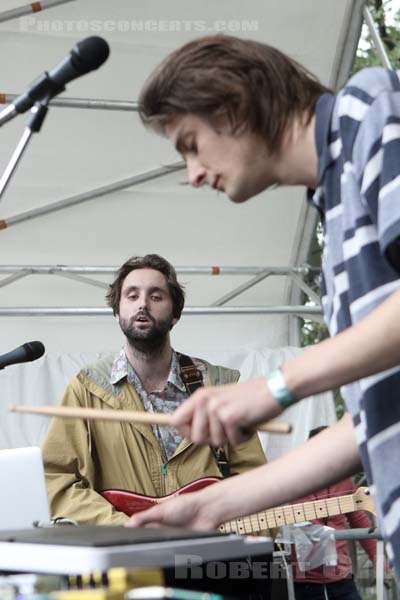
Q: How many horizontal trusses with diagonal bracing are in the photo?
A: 1